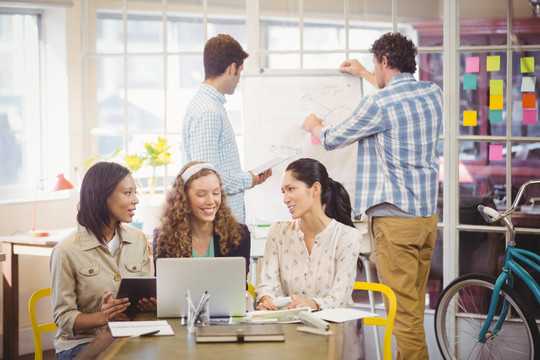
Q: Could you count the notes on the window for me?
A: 12